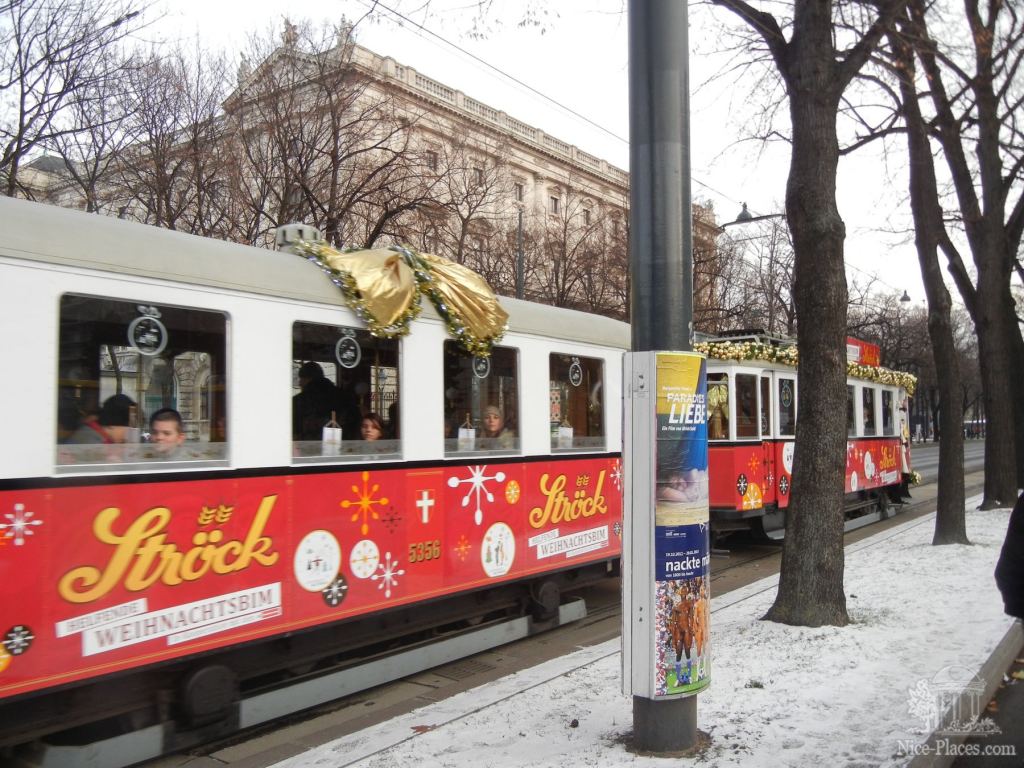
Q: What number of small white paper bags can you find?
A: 3